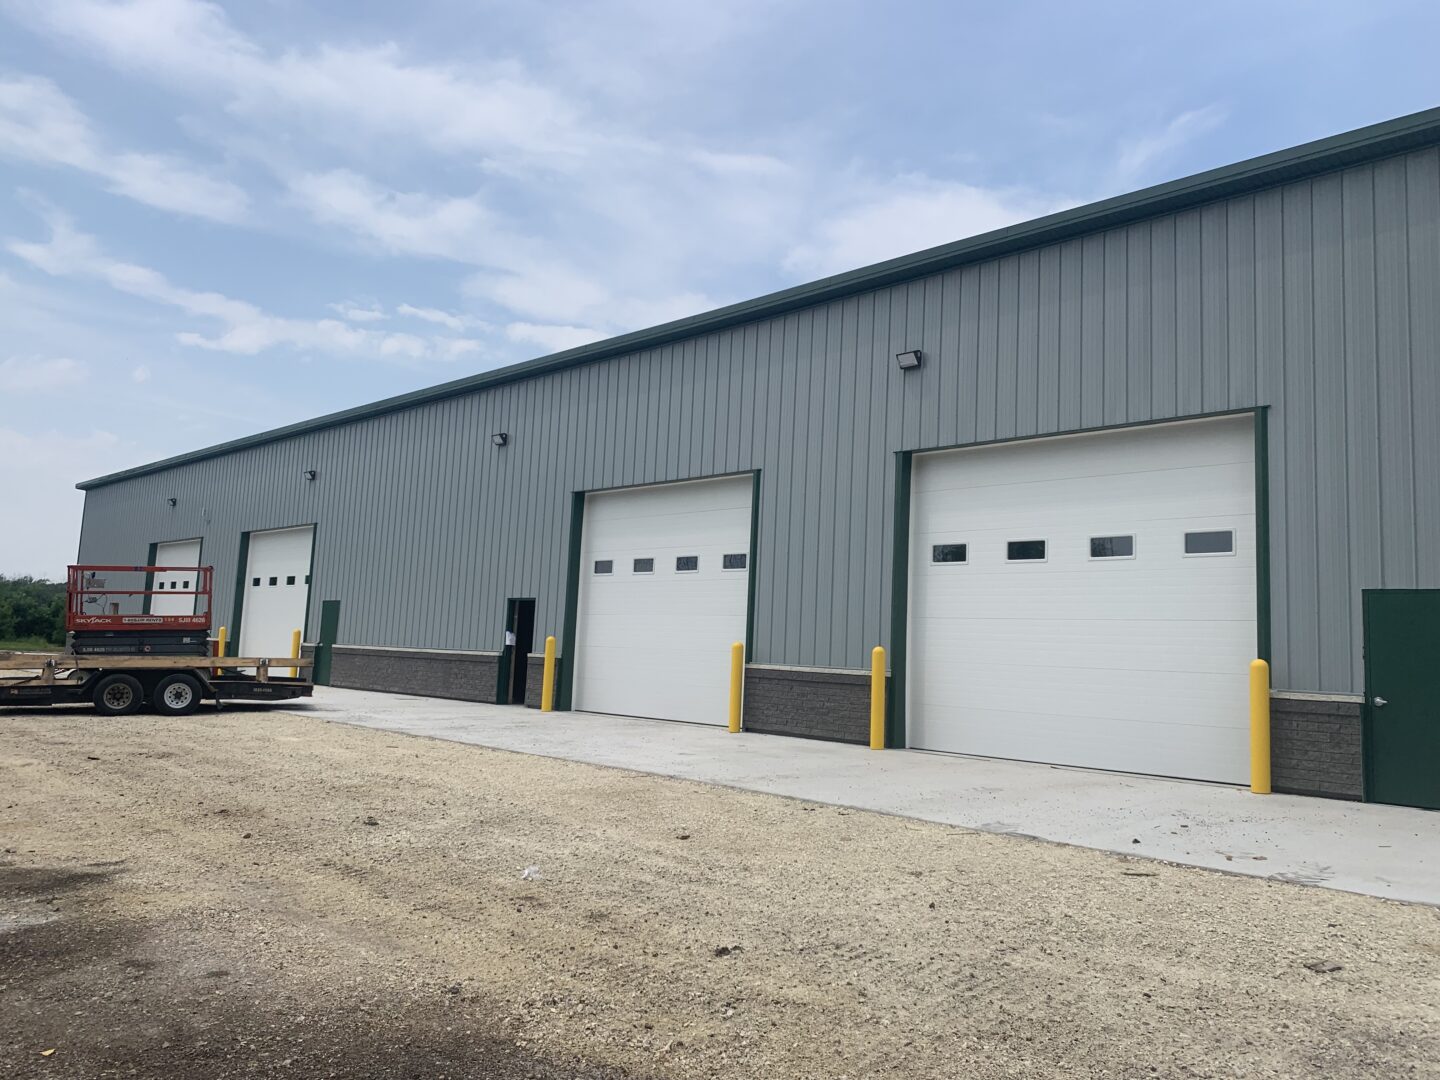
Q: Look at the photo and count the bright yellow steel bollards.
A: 6